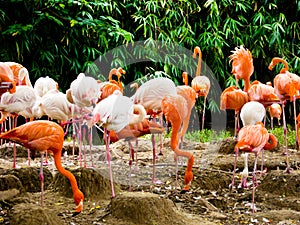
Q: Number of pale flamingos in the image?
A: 7